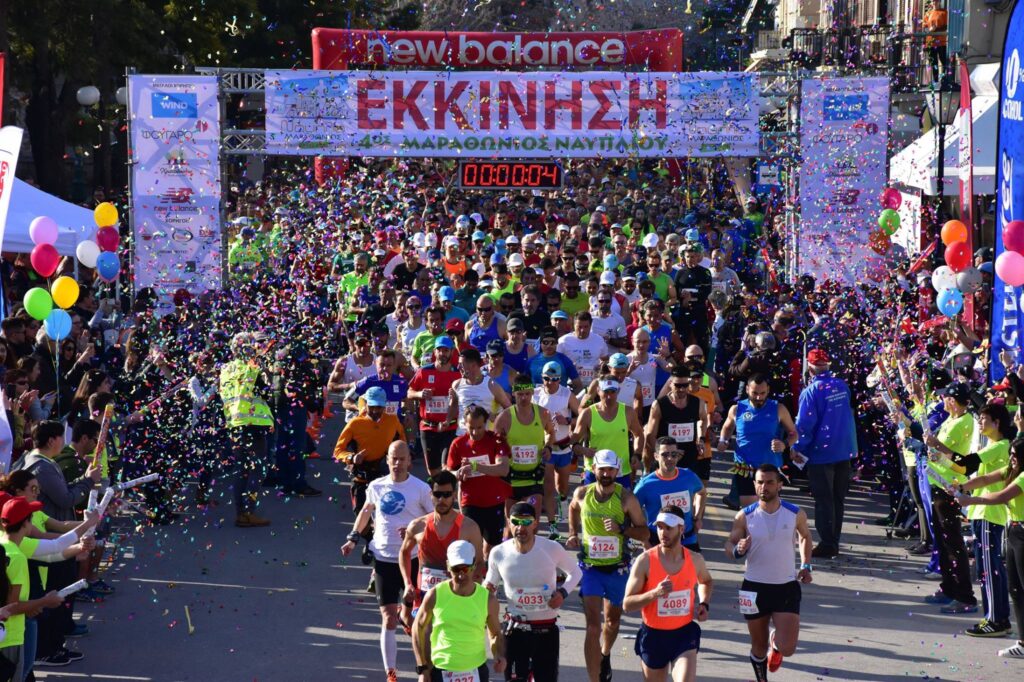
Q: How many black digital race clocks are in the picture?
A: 1